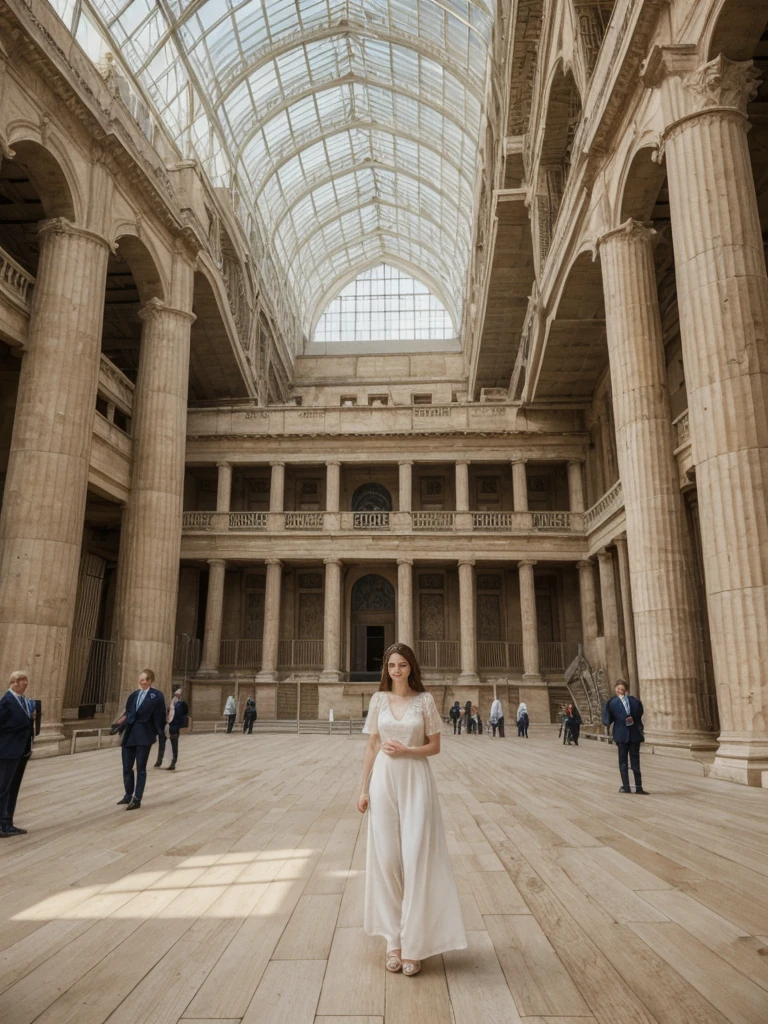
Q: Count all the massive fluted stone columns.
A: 4